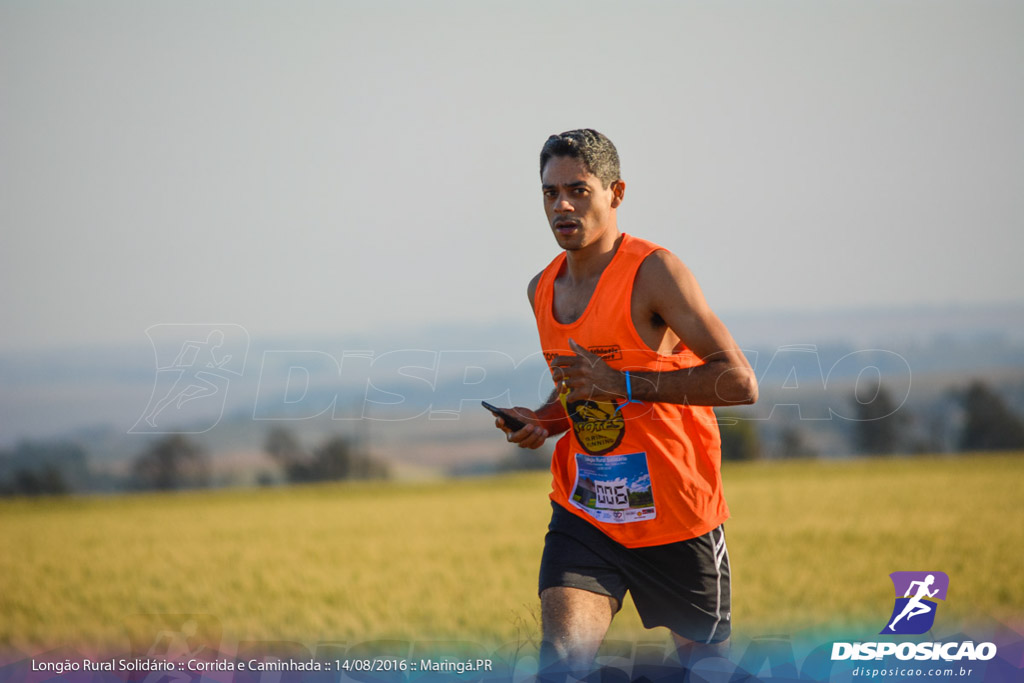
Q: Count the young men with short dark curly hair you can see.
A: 1